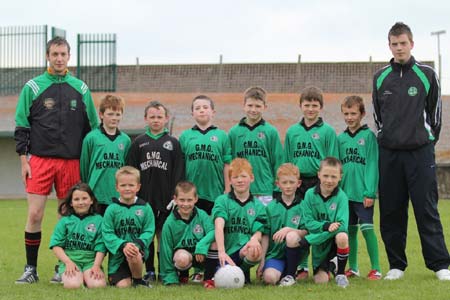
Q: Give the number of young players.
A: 12